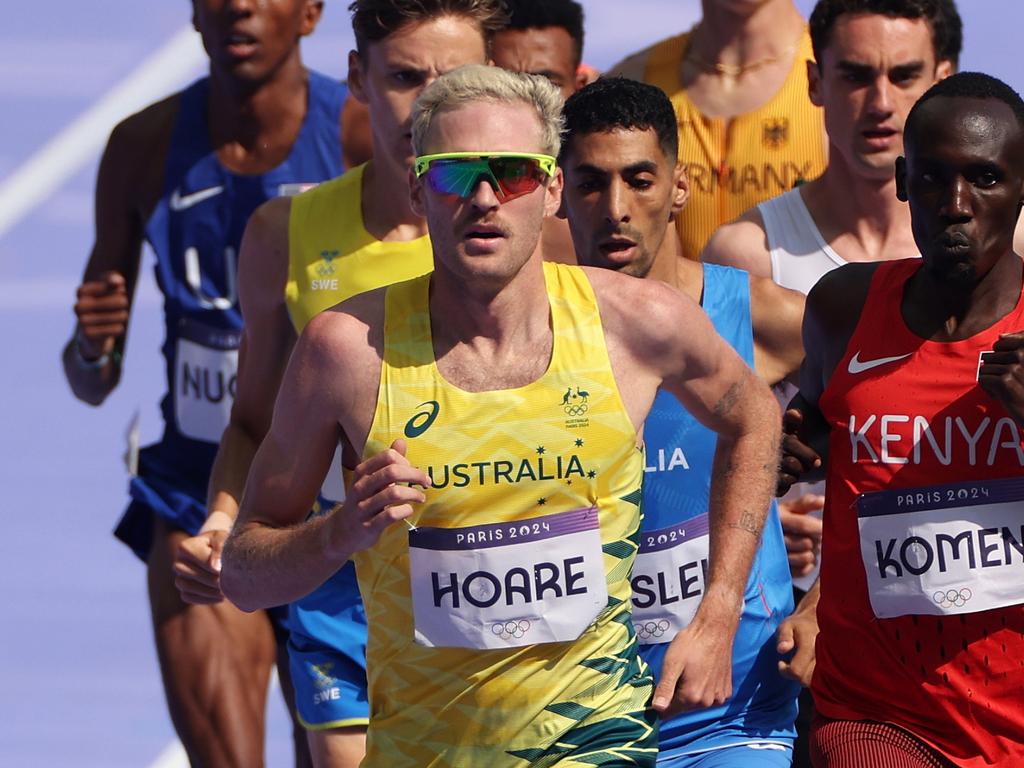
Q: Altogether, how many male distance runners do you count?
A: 8